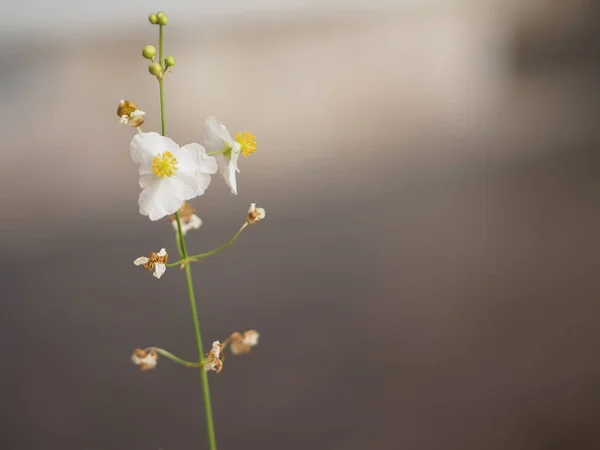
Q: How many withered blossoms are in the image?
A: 7